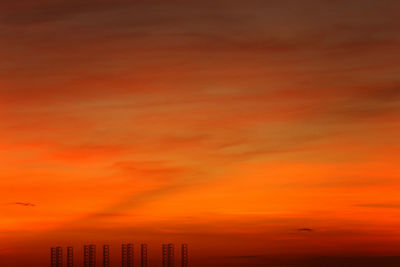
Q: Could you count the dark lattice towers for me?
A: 12